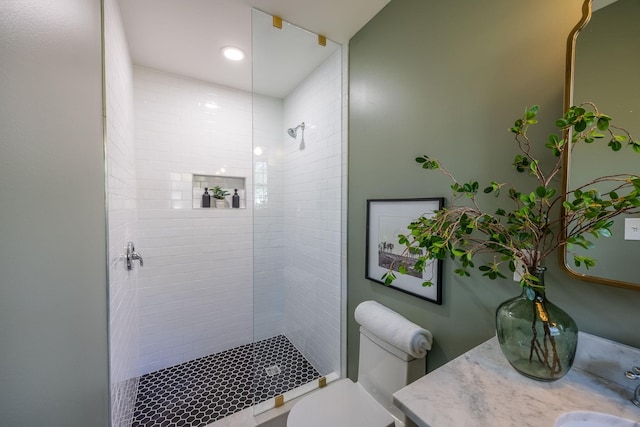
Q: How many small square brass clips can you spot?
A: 4